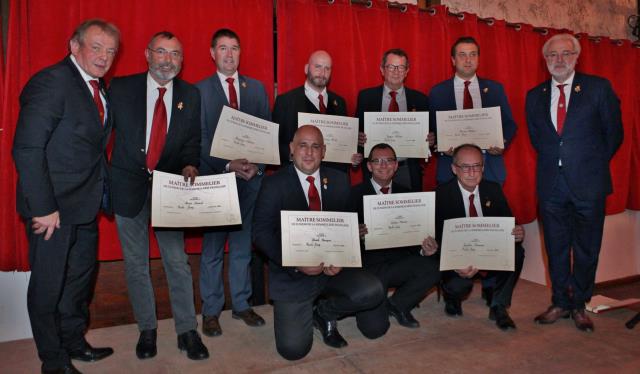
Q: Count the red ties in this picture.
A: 10